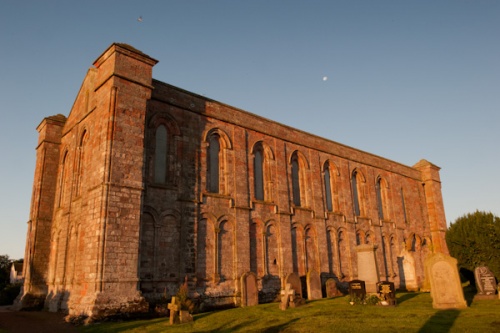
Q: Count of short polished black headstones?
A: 2